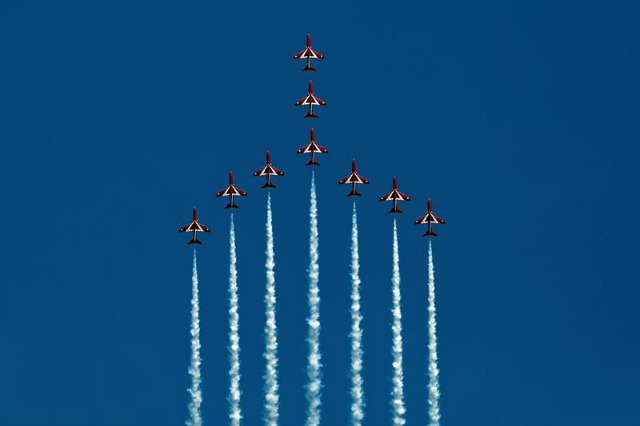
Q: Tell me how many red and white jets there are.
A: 9